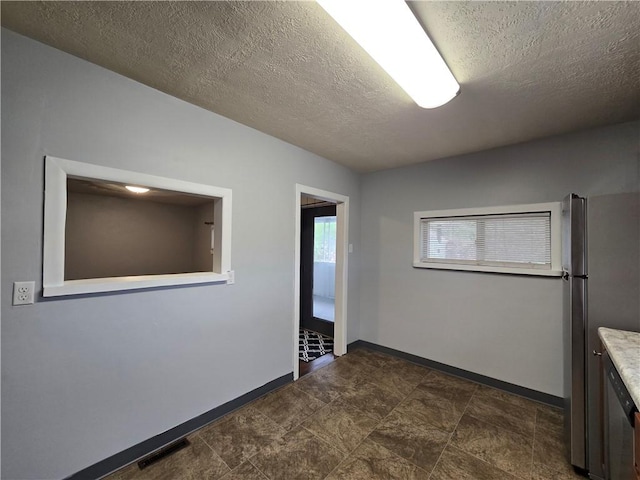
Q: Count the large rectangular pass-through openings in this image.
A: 1